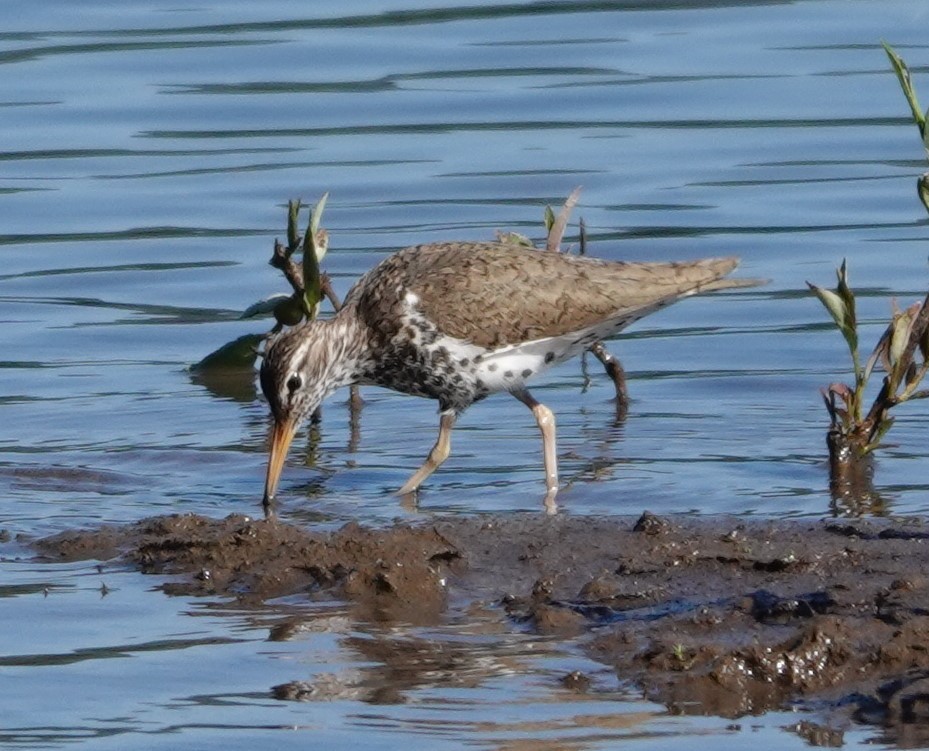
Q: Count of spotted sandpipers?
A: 1